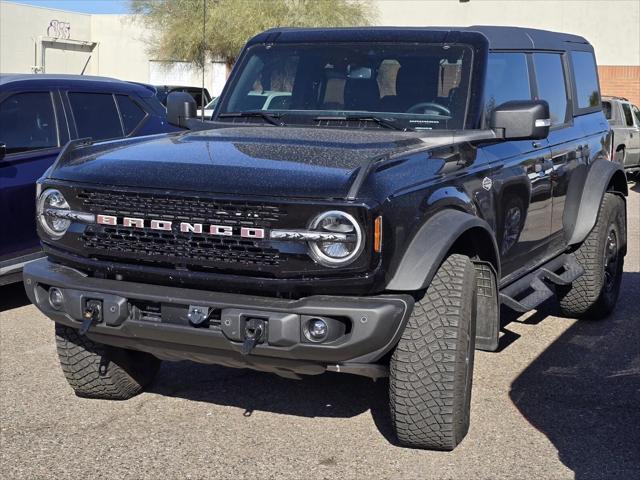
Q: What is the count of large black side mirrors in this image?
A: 2